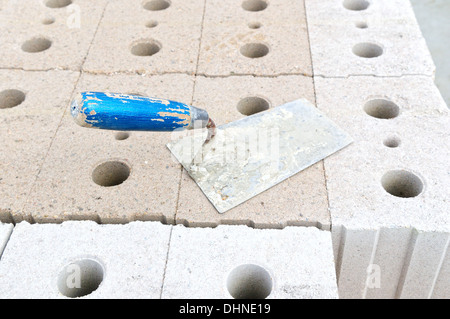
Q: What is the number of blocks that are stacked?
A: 11